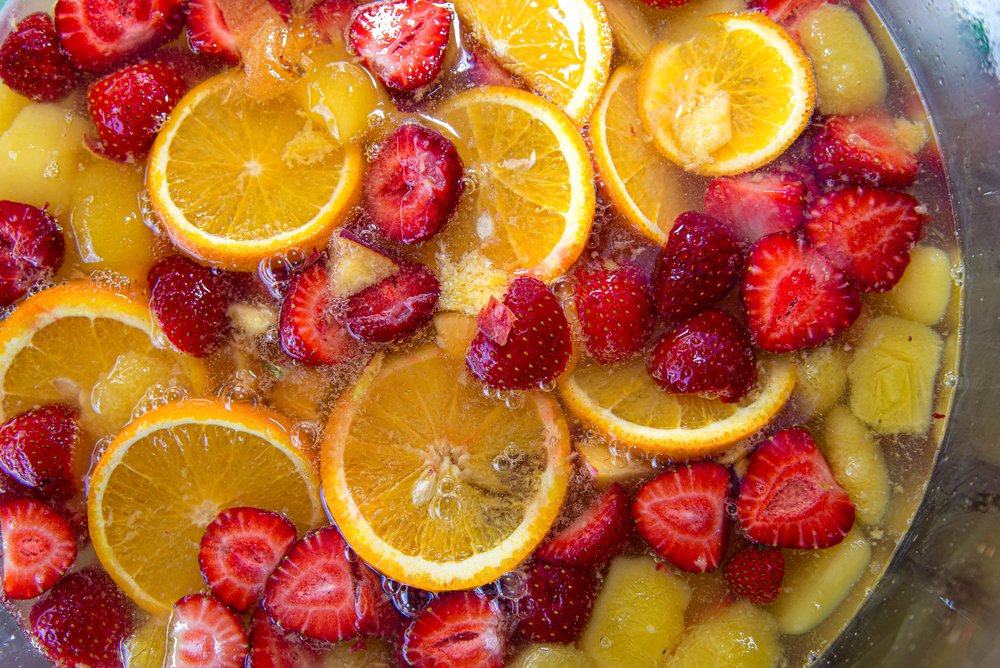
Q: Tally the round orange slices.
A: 9